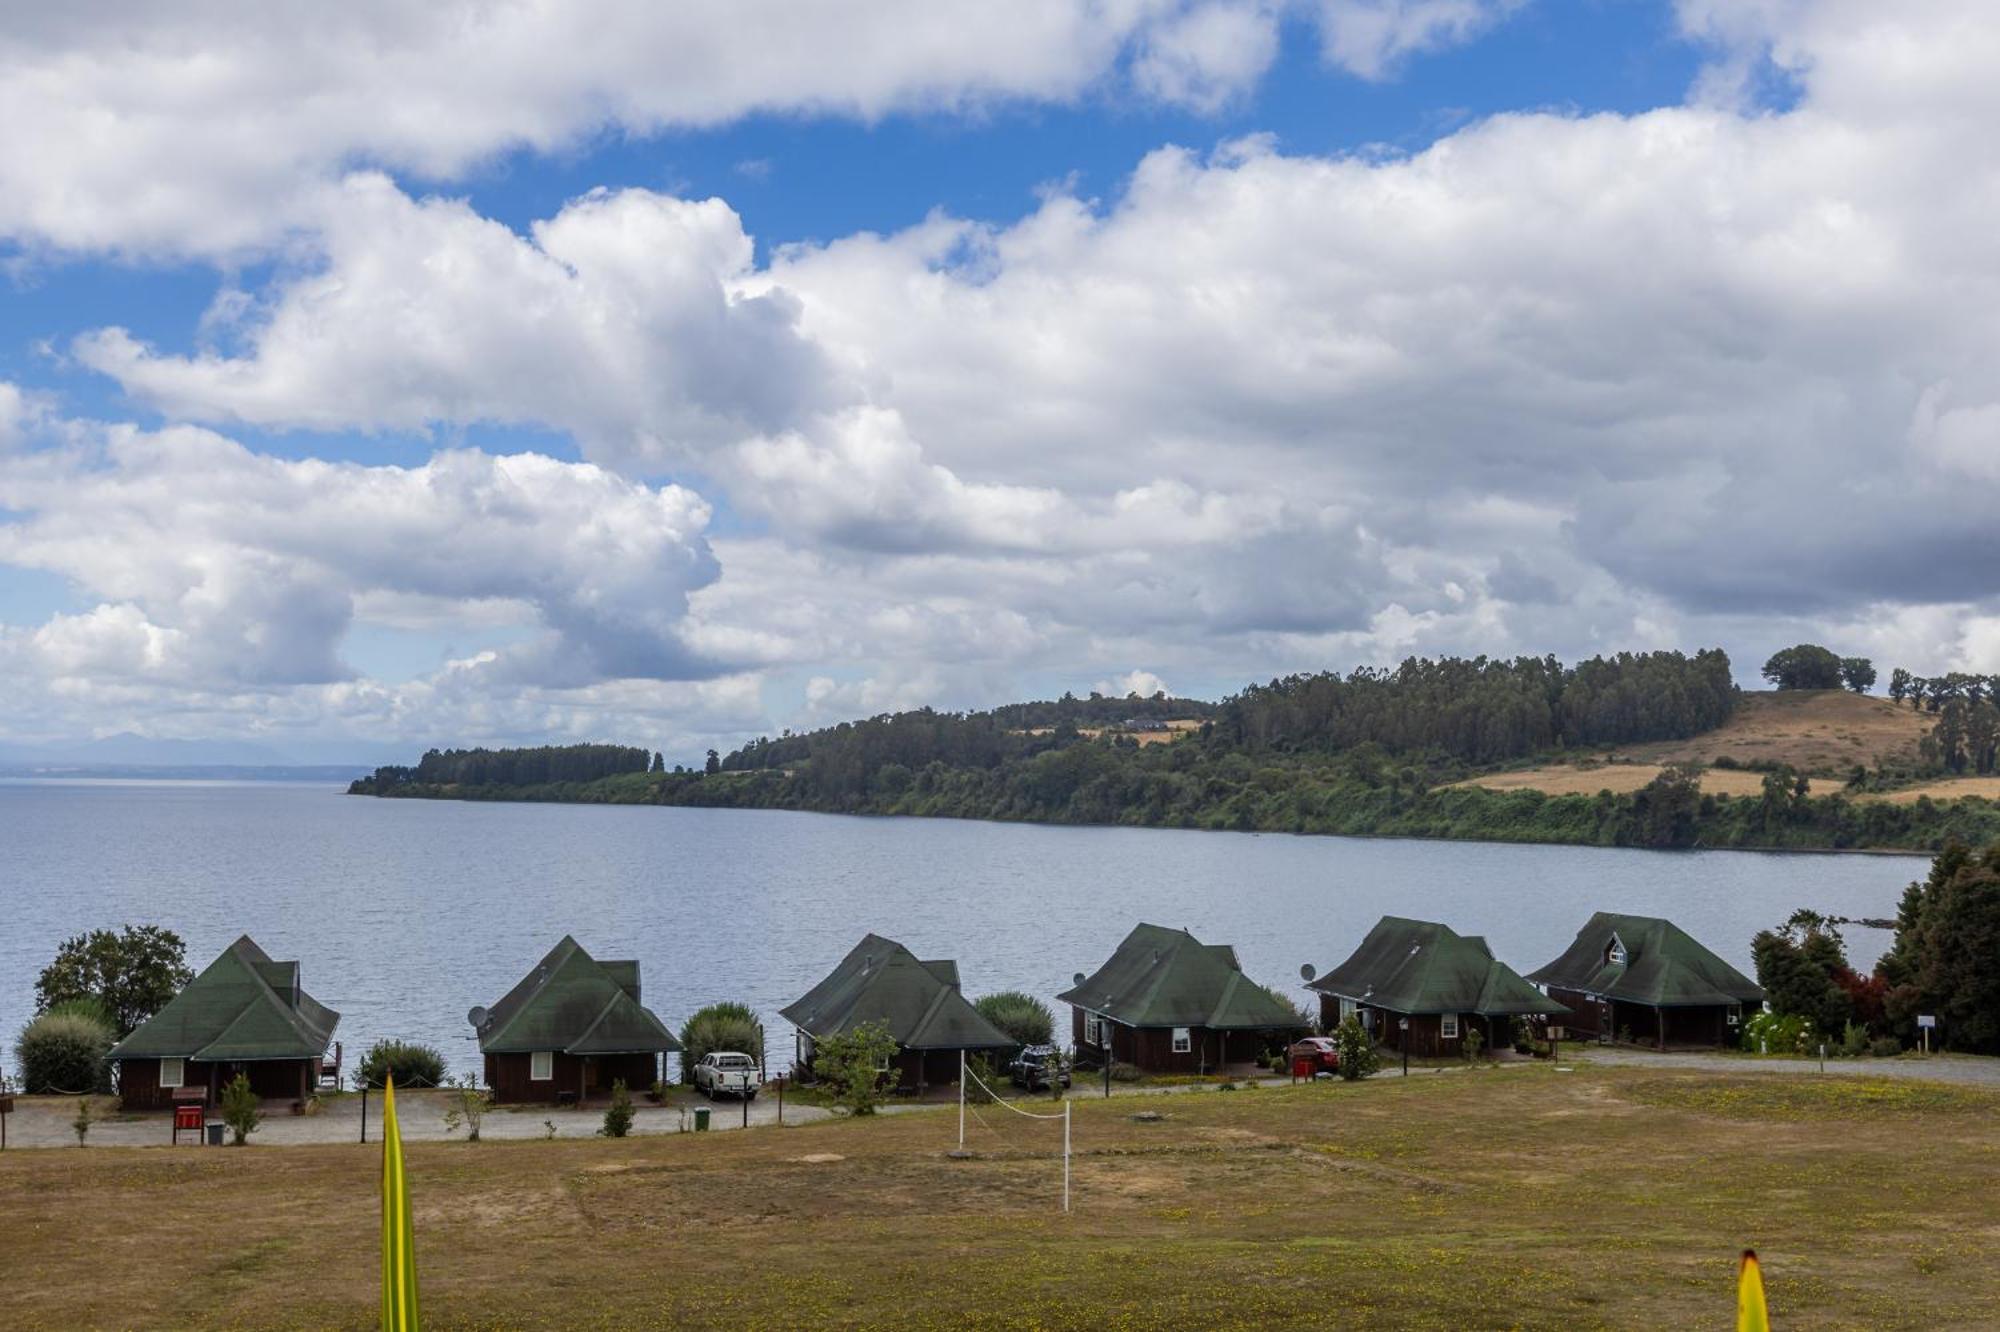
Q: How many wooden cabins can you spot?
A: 6